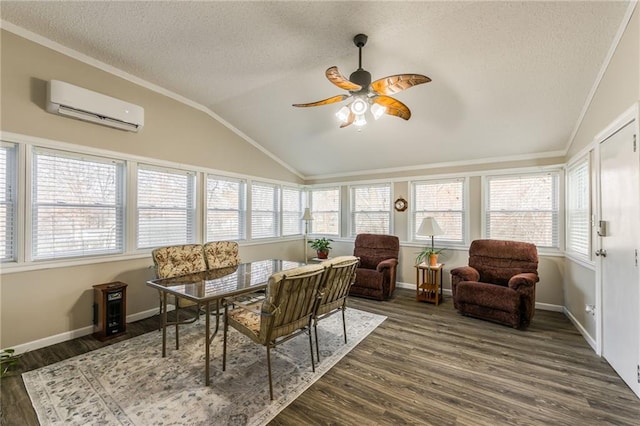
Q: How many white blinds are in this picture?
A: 11